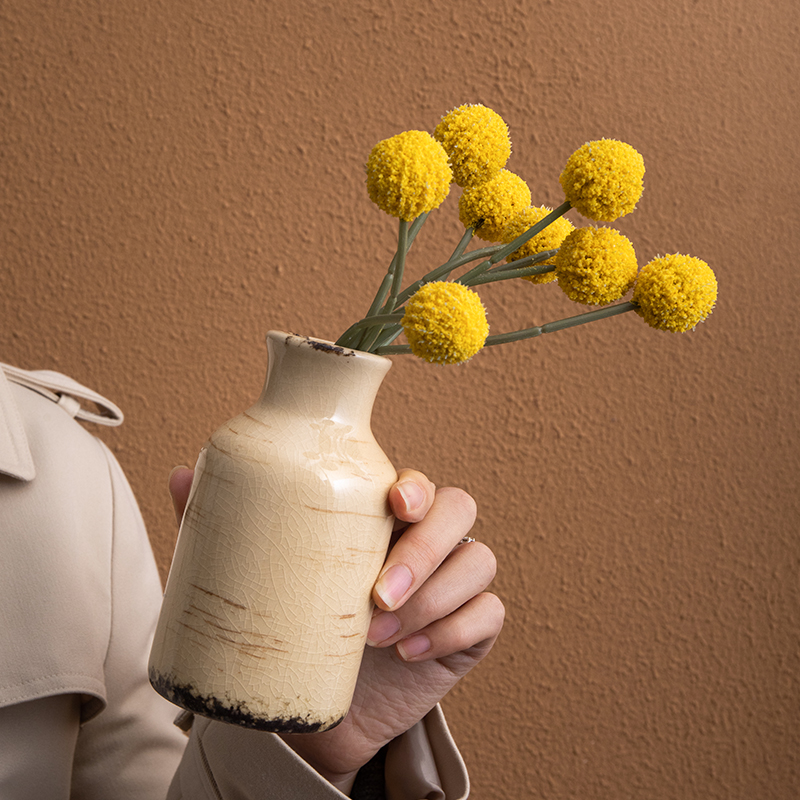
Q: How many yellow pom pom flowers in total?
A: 8